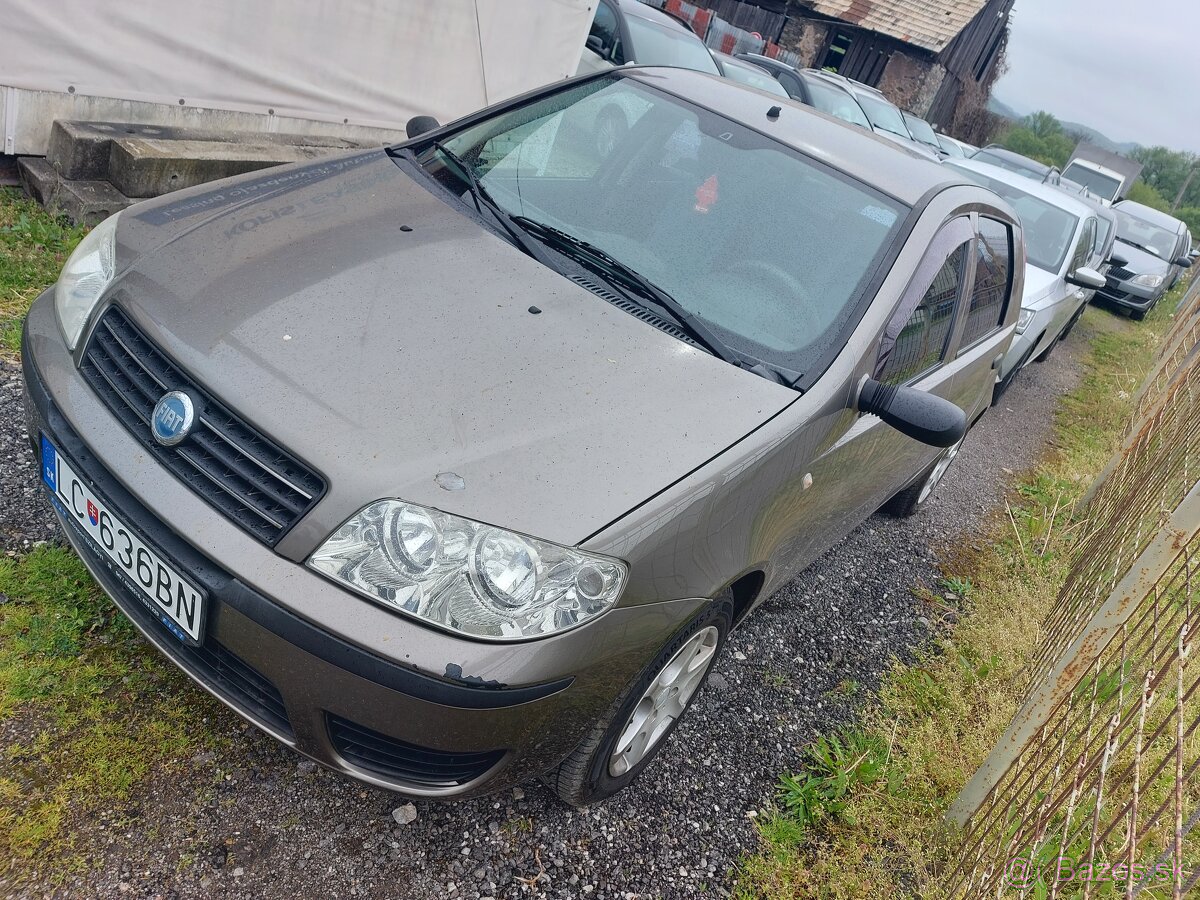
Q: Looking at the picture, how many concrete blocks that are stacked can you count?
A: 4